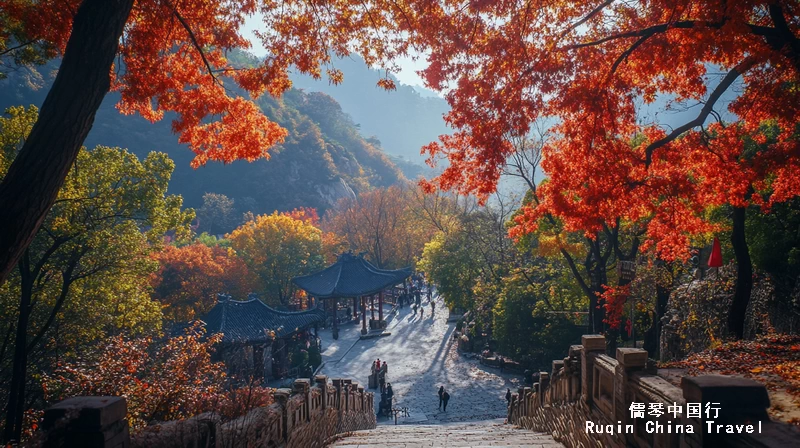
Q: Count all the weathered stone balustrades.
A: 2